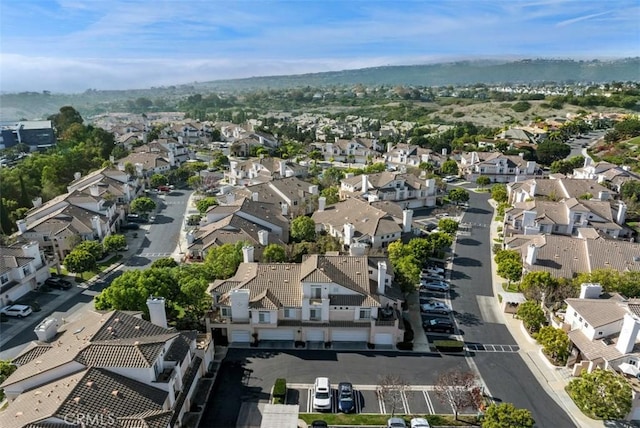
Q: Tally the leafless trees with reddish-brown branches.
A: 2